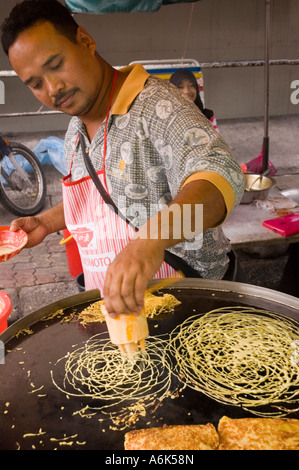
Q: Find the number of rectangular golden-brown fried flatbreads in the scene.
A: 2